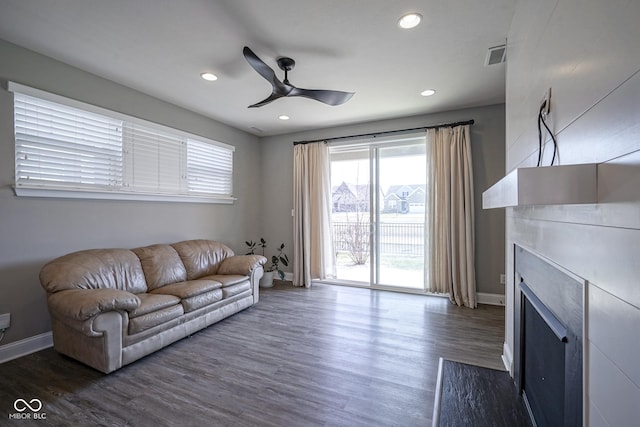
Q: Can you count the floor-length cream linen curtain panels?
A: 2